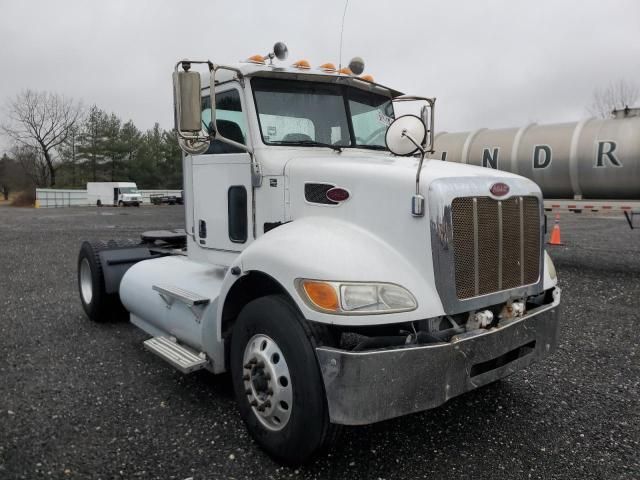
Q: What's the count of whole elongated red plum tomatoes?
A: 0